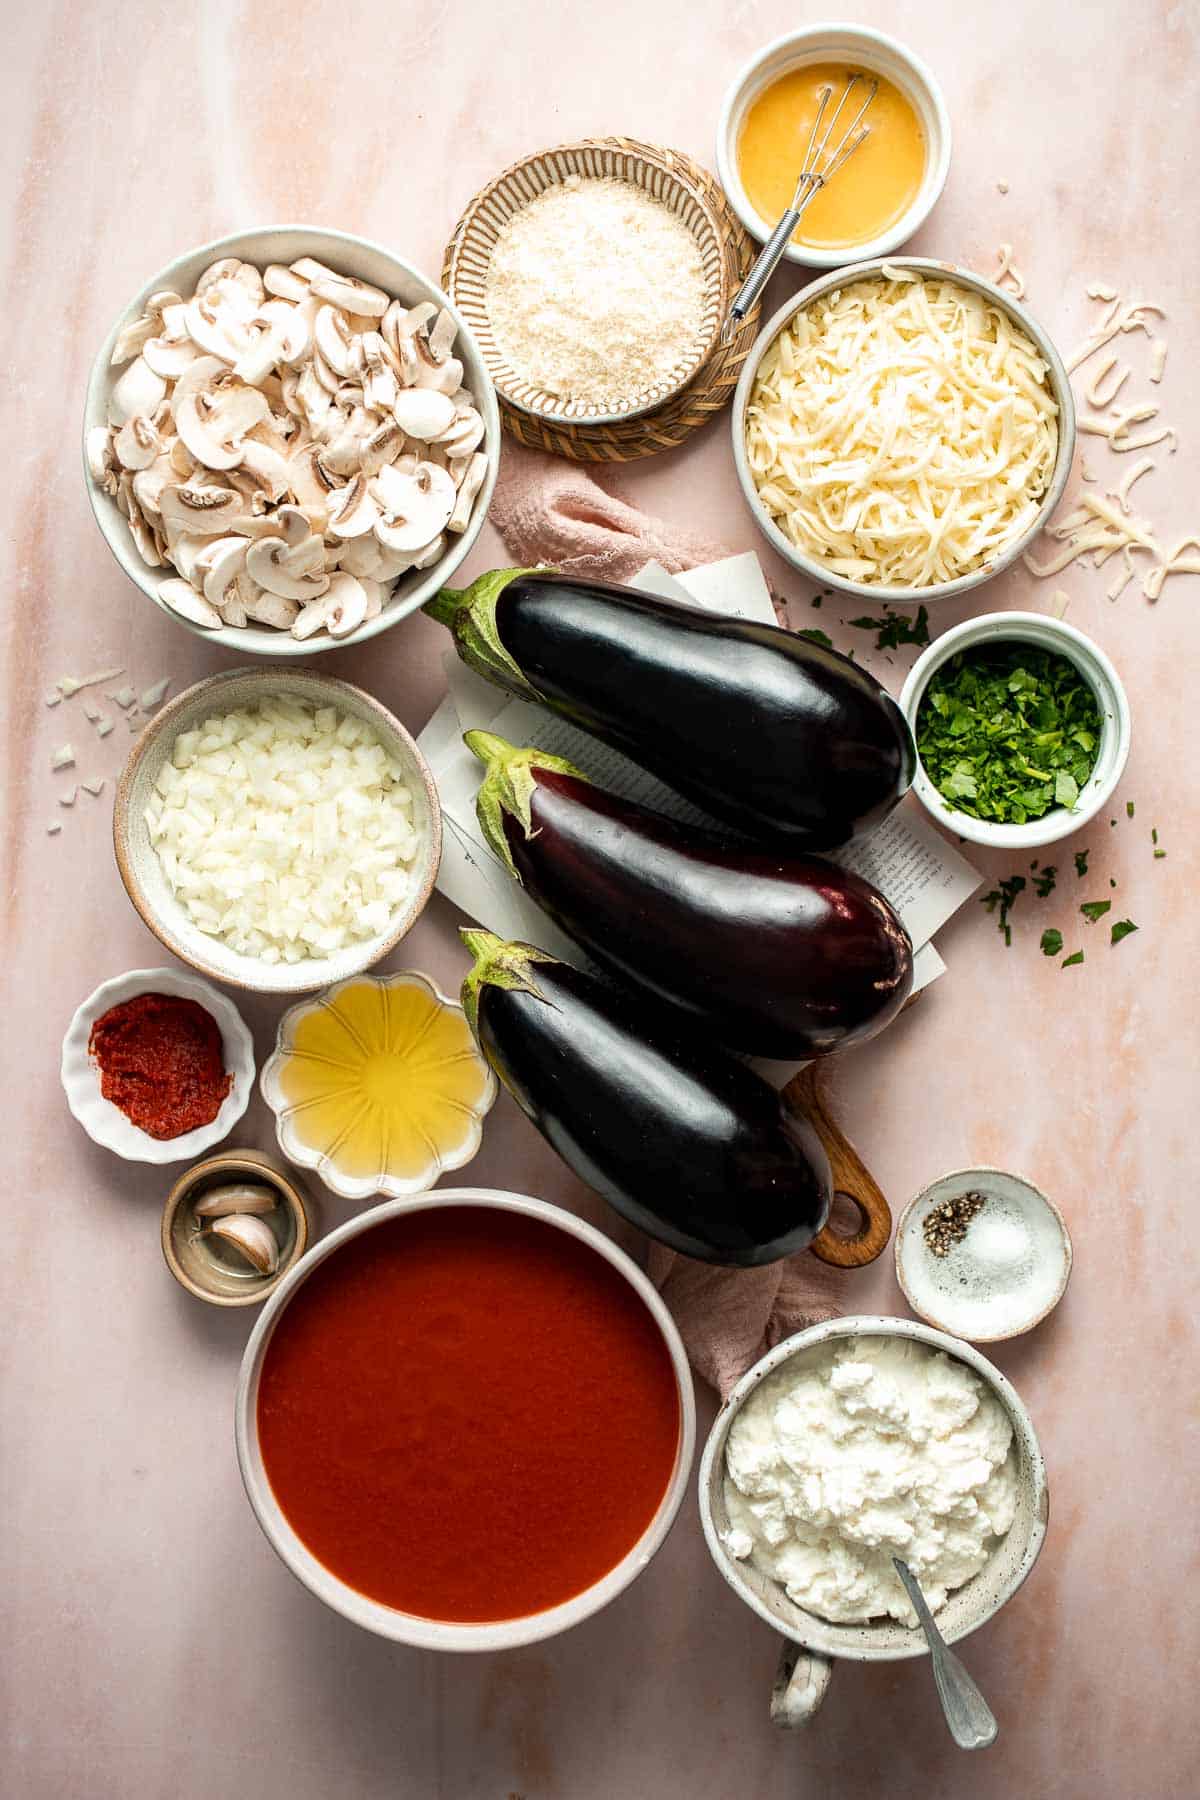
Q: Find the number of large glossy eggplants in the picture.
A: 3